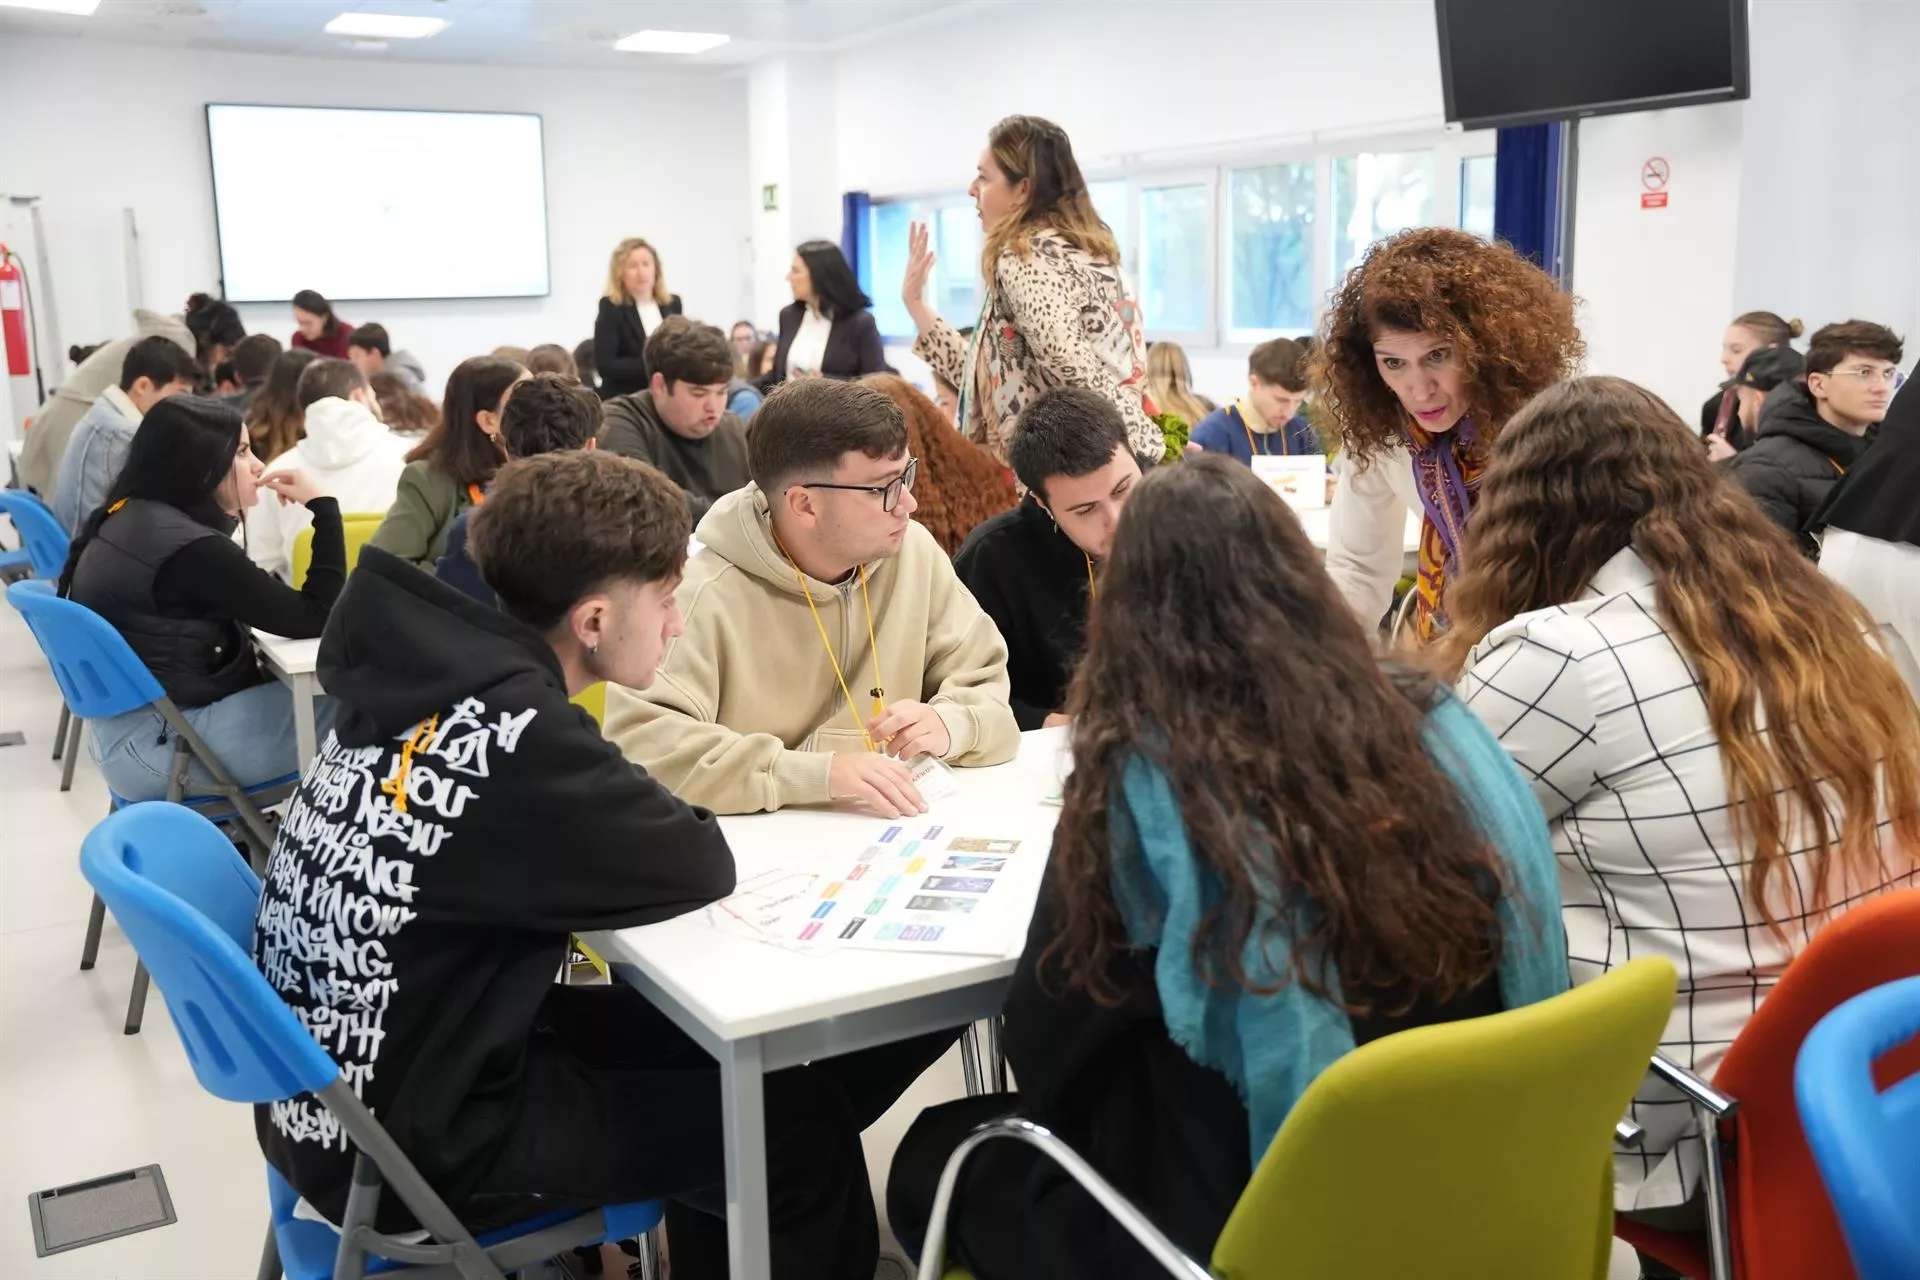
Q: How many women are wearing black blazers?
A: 2